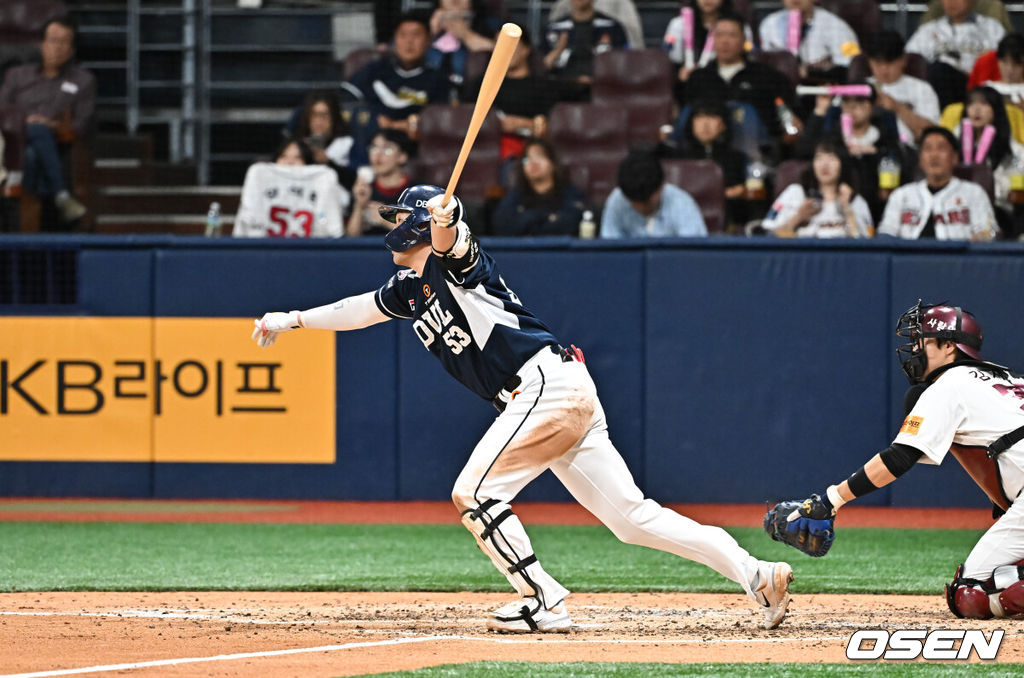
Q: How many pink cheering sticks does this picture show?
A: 7